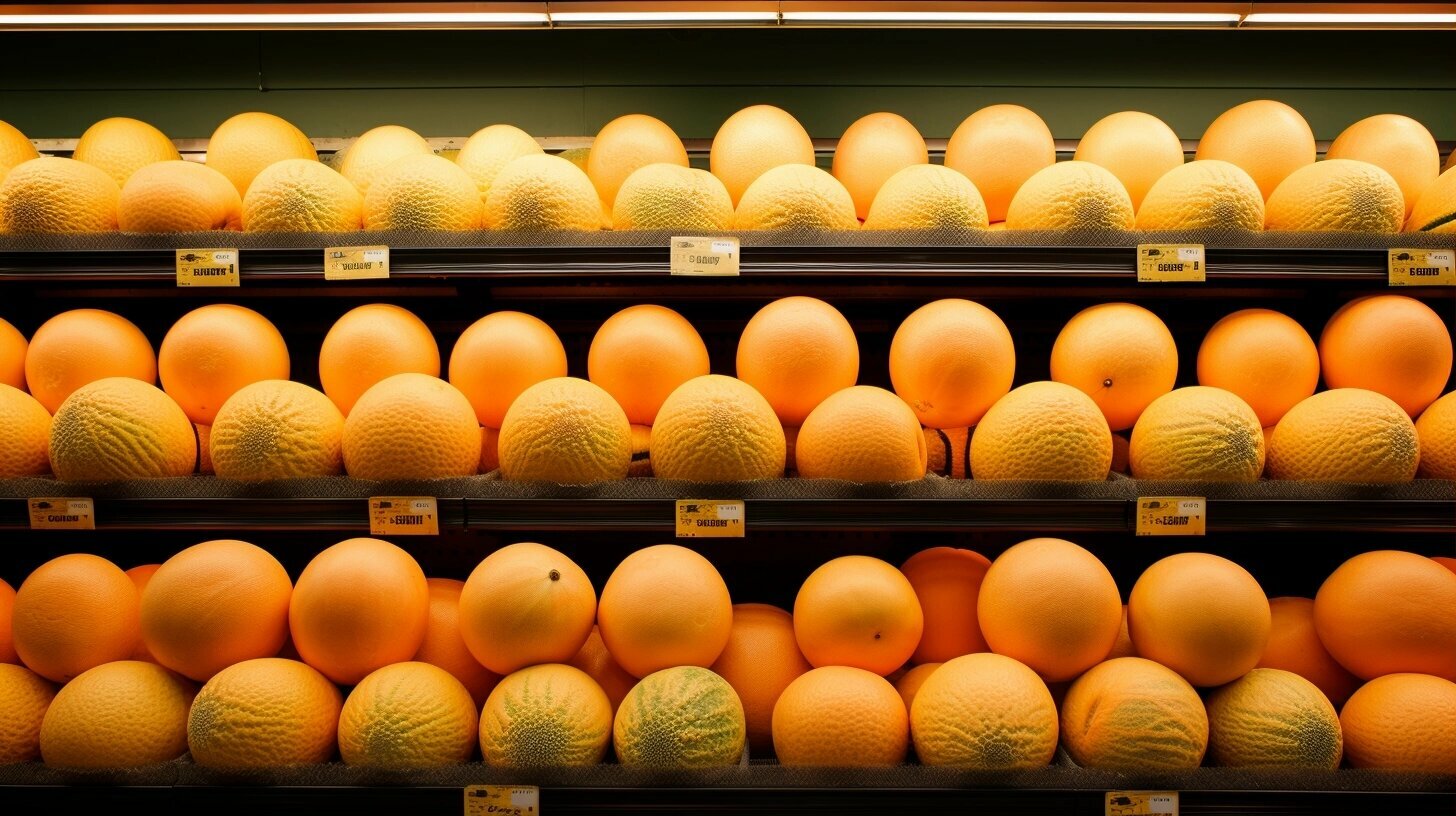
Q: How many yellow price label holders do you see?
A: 11